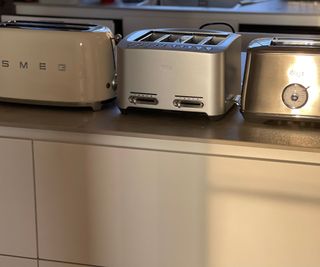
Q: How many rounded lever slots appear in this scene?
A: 2